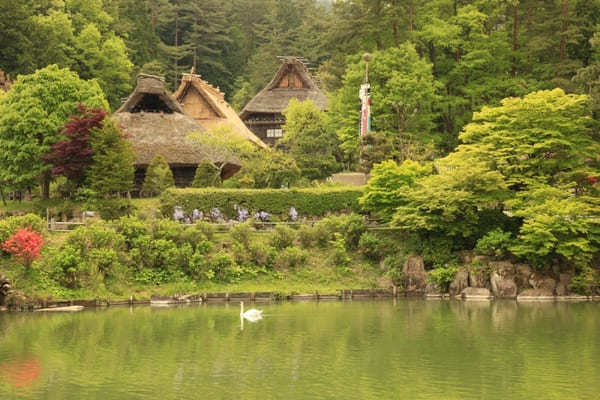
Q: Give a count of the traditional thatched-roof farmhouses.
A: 3